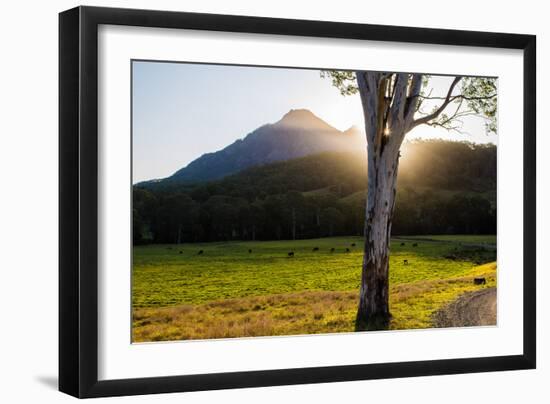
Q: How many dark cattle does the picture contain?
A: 12